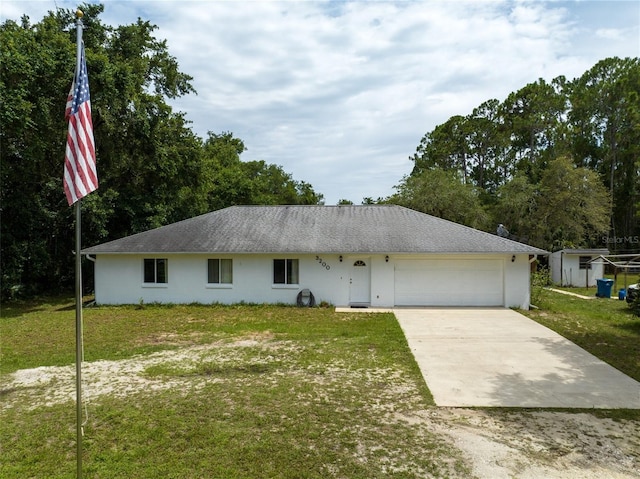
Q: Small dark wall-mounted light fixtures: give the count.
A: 3